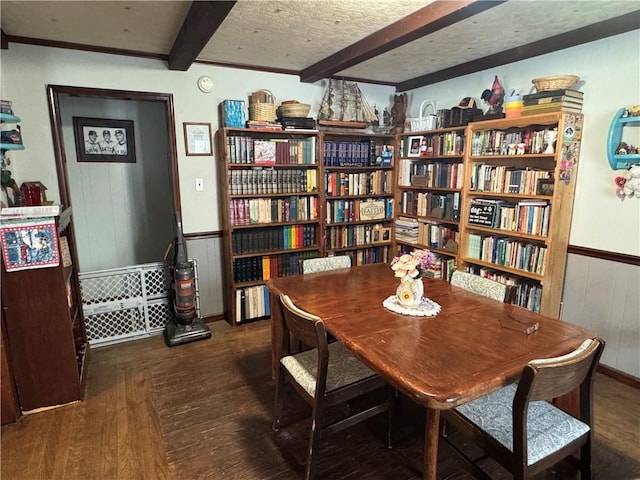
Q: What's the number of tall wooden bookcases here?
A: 4